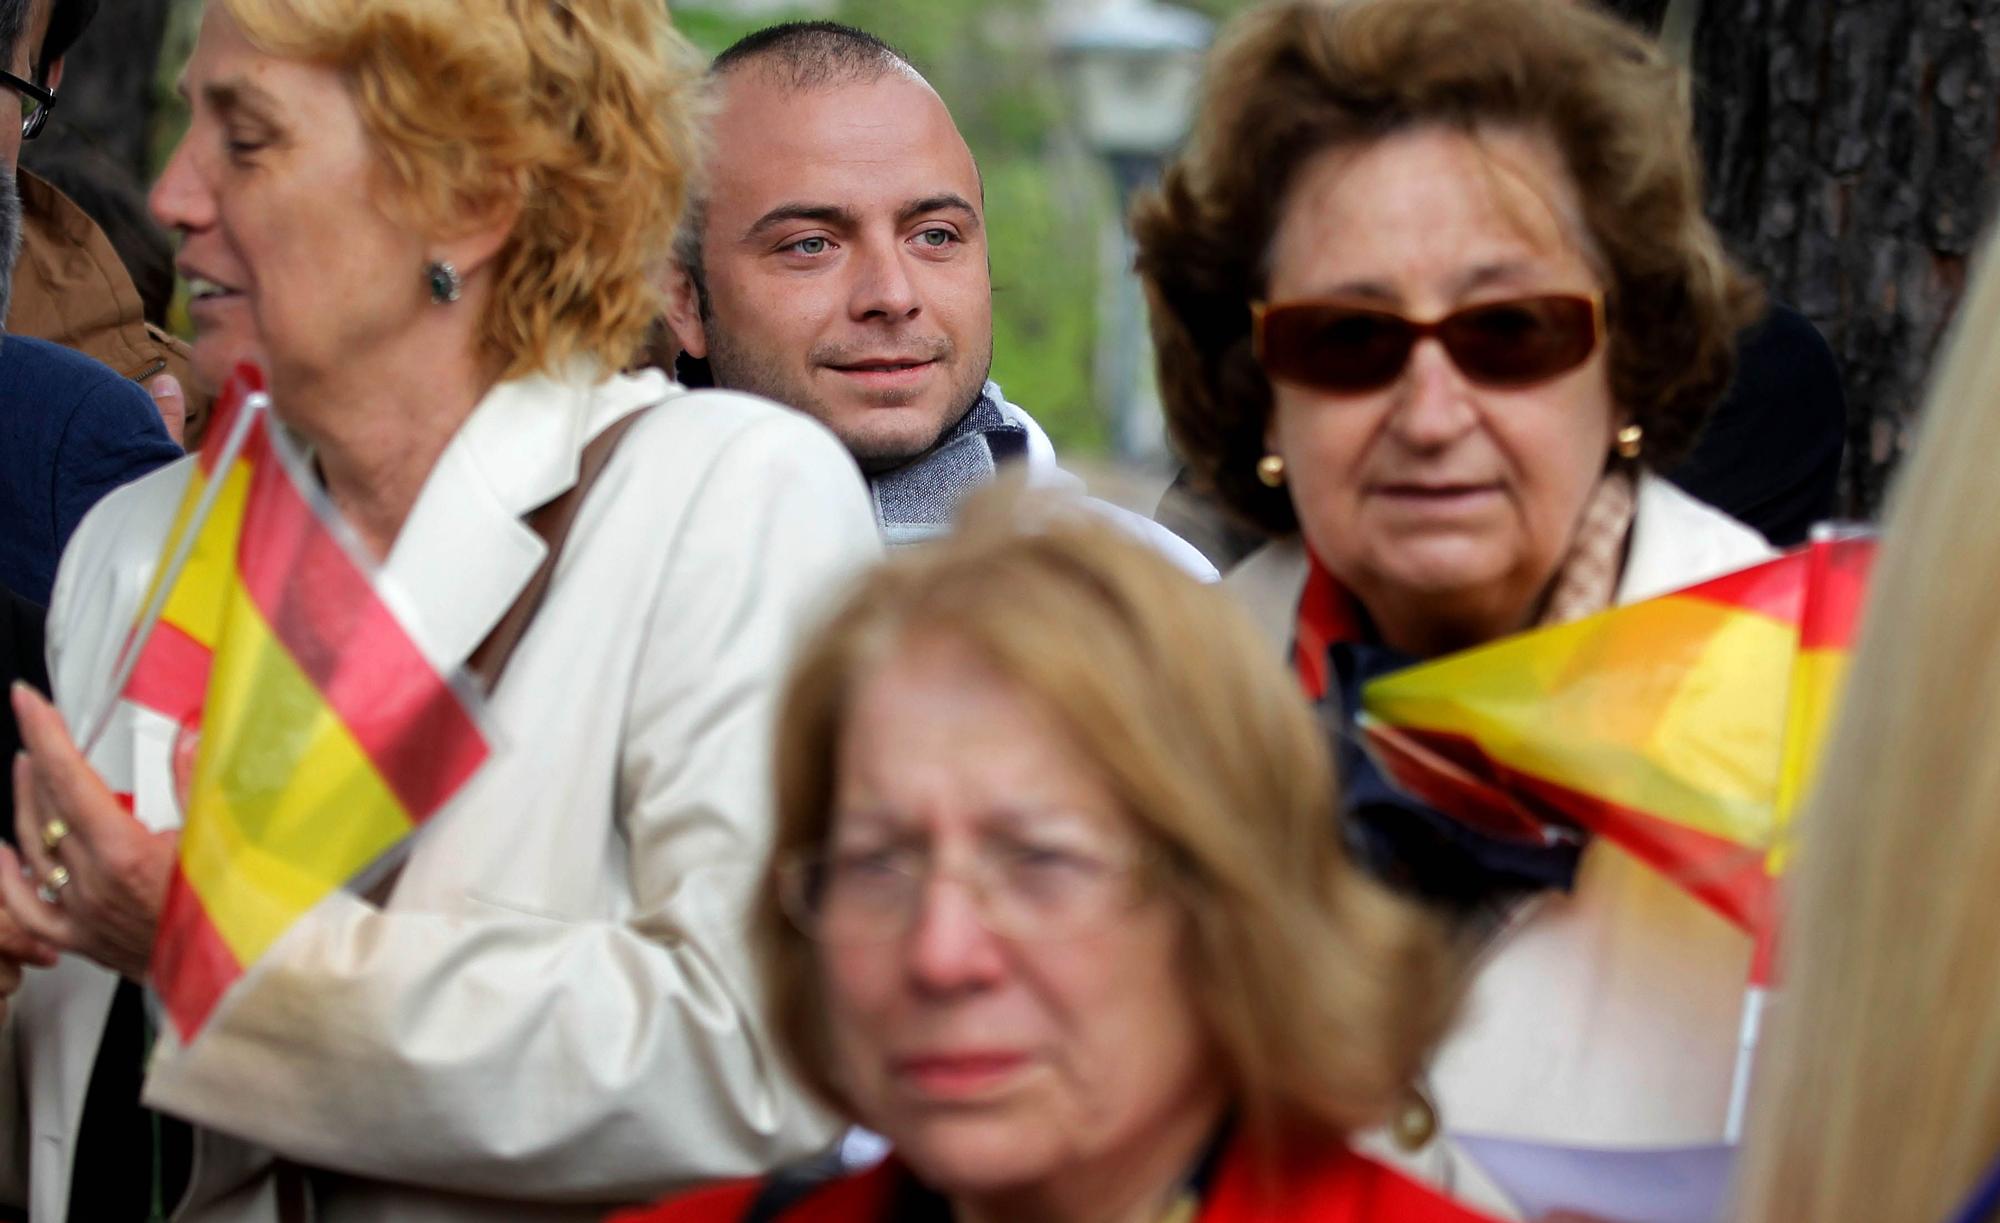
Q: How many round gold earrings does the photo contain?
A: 2